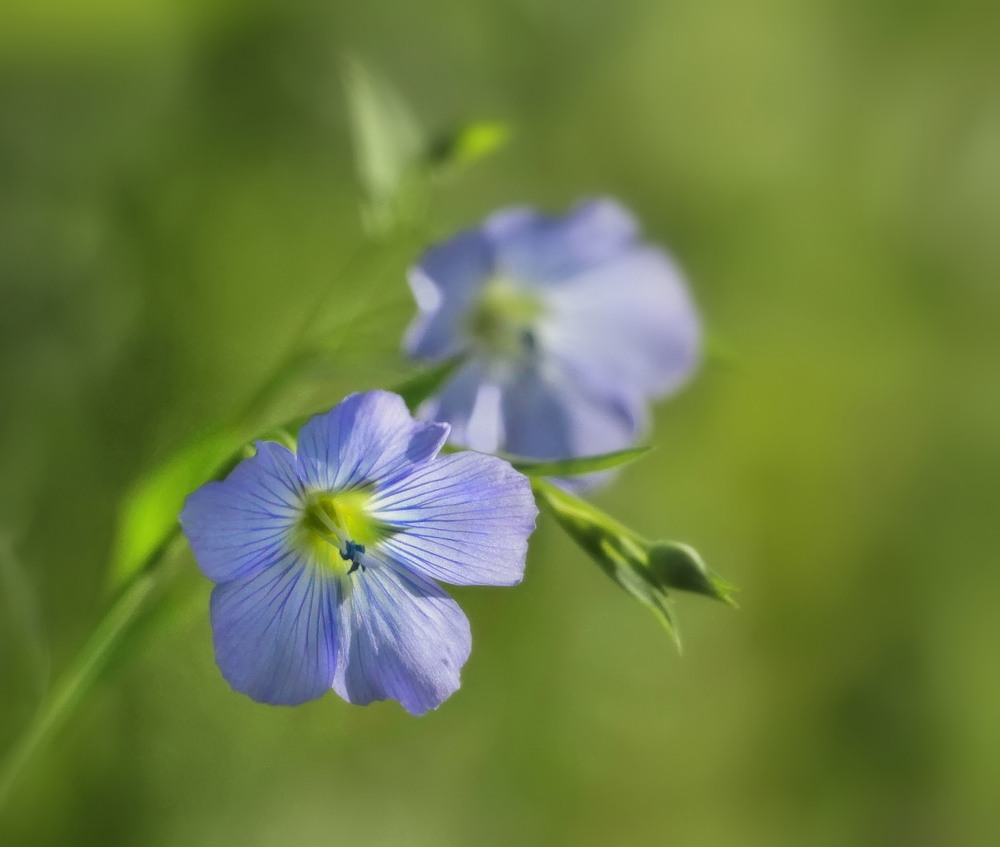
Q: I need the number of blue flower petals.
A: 10